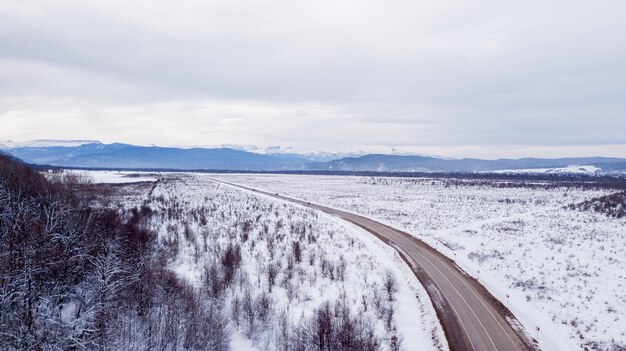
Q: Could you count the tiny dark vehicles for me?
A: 3